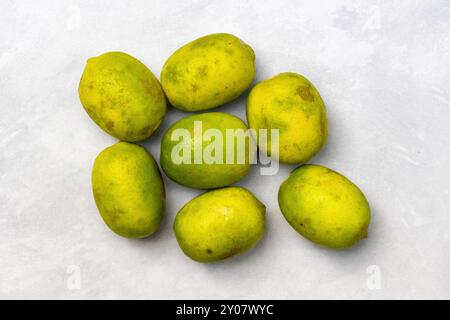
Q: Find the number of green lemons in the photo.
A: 7